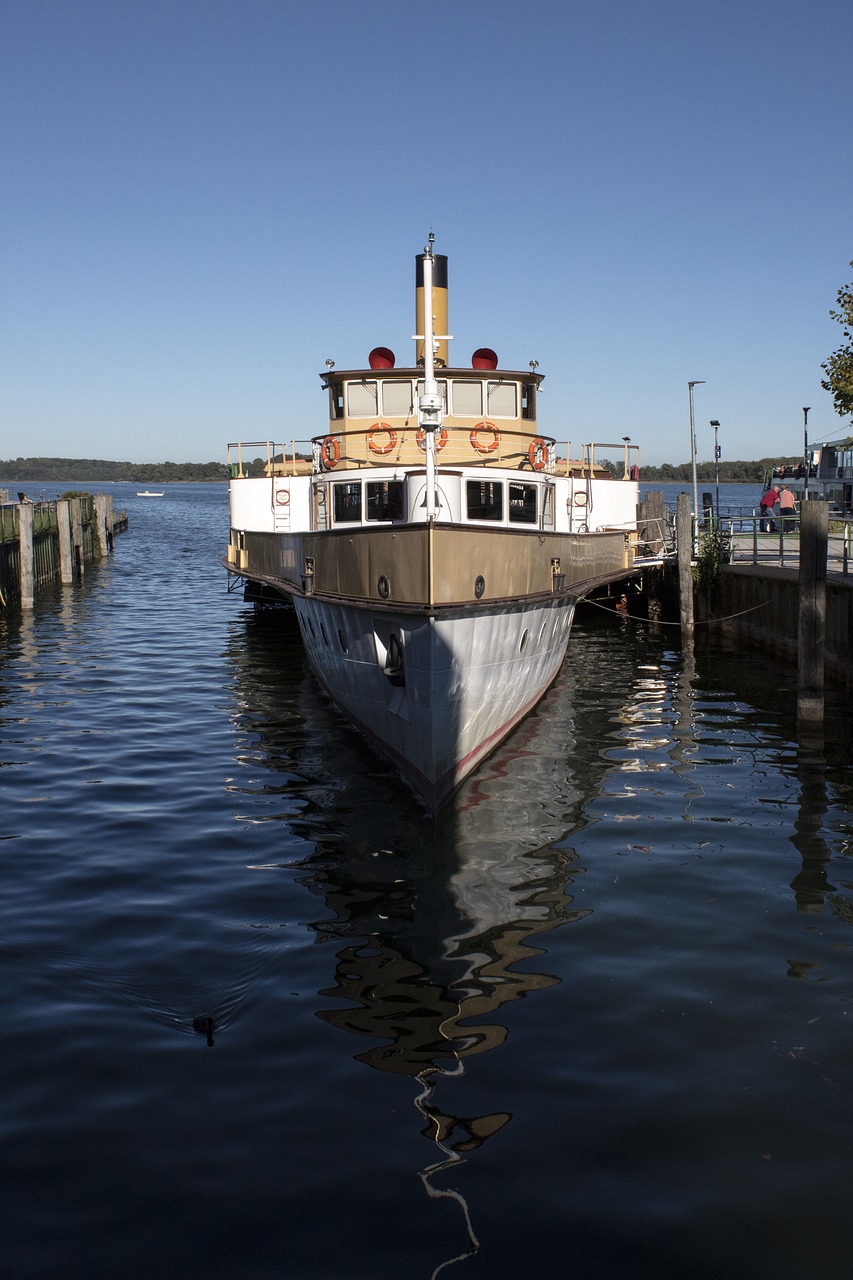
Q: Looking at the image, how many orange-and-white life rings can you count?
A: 5